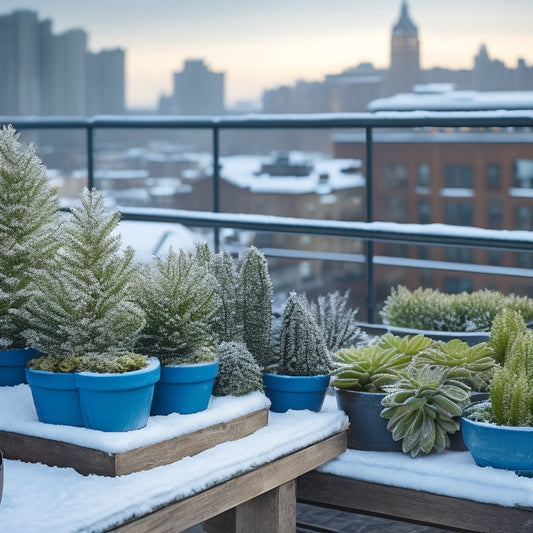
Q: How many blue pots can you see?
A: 6